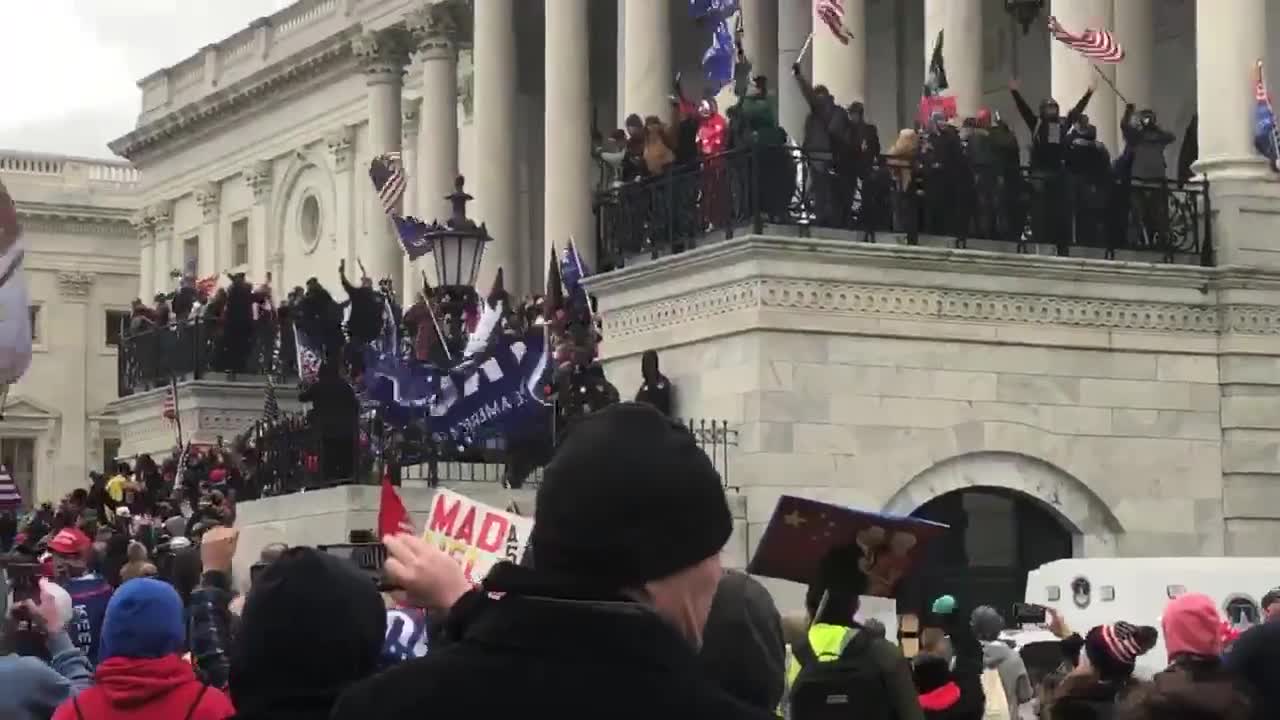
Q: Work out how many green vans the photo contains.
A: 0